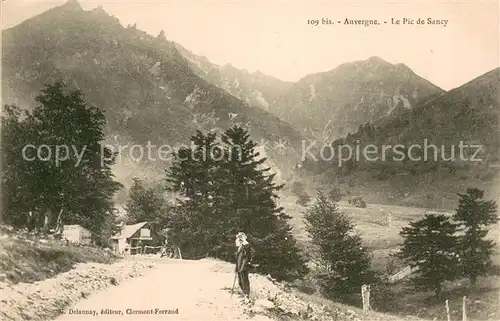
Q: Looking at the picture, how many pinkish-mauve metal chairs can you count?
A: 0